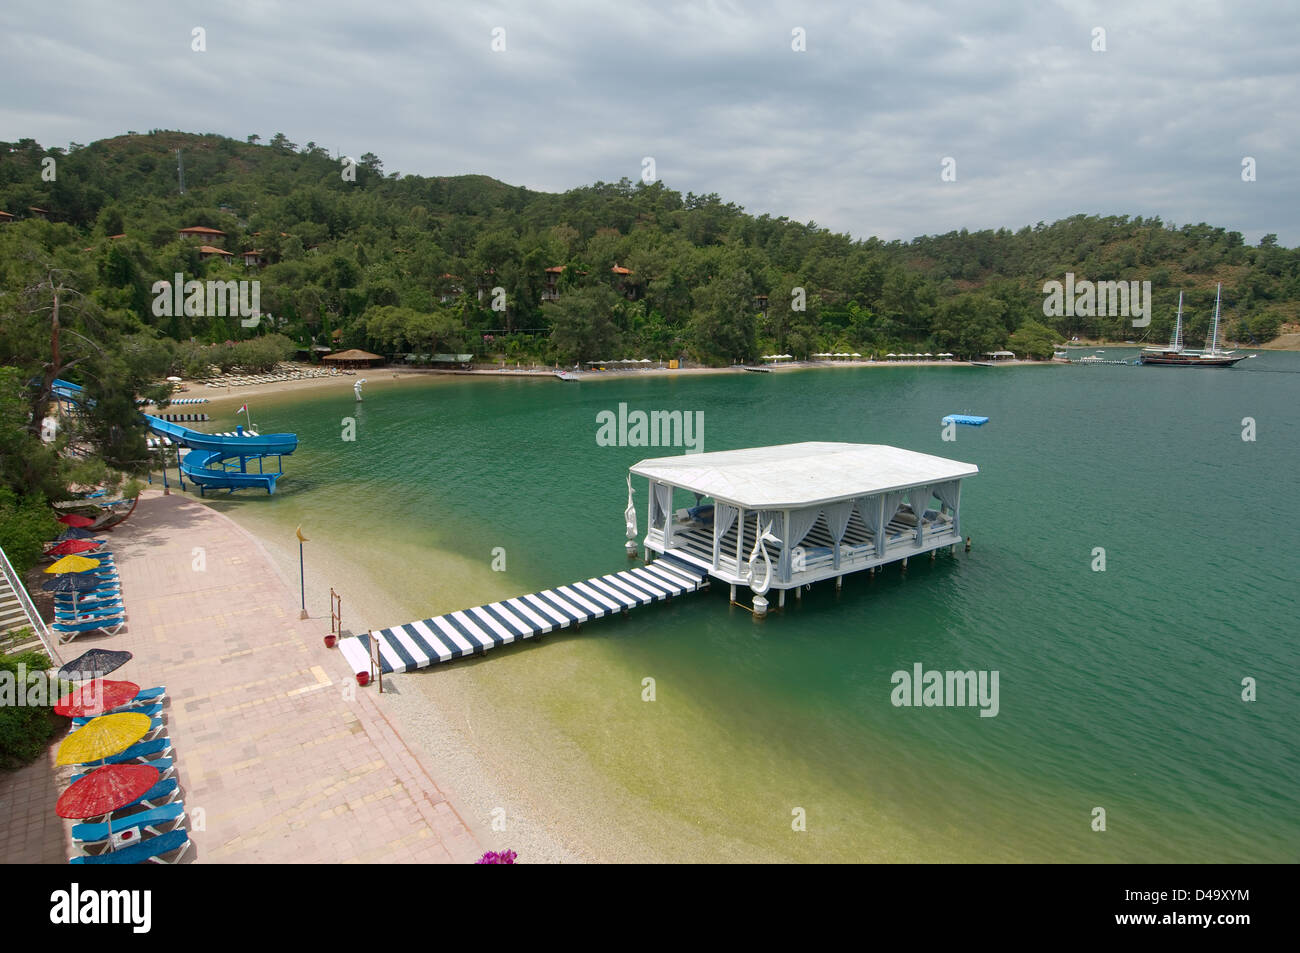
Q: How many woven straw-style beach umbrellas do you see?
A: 9